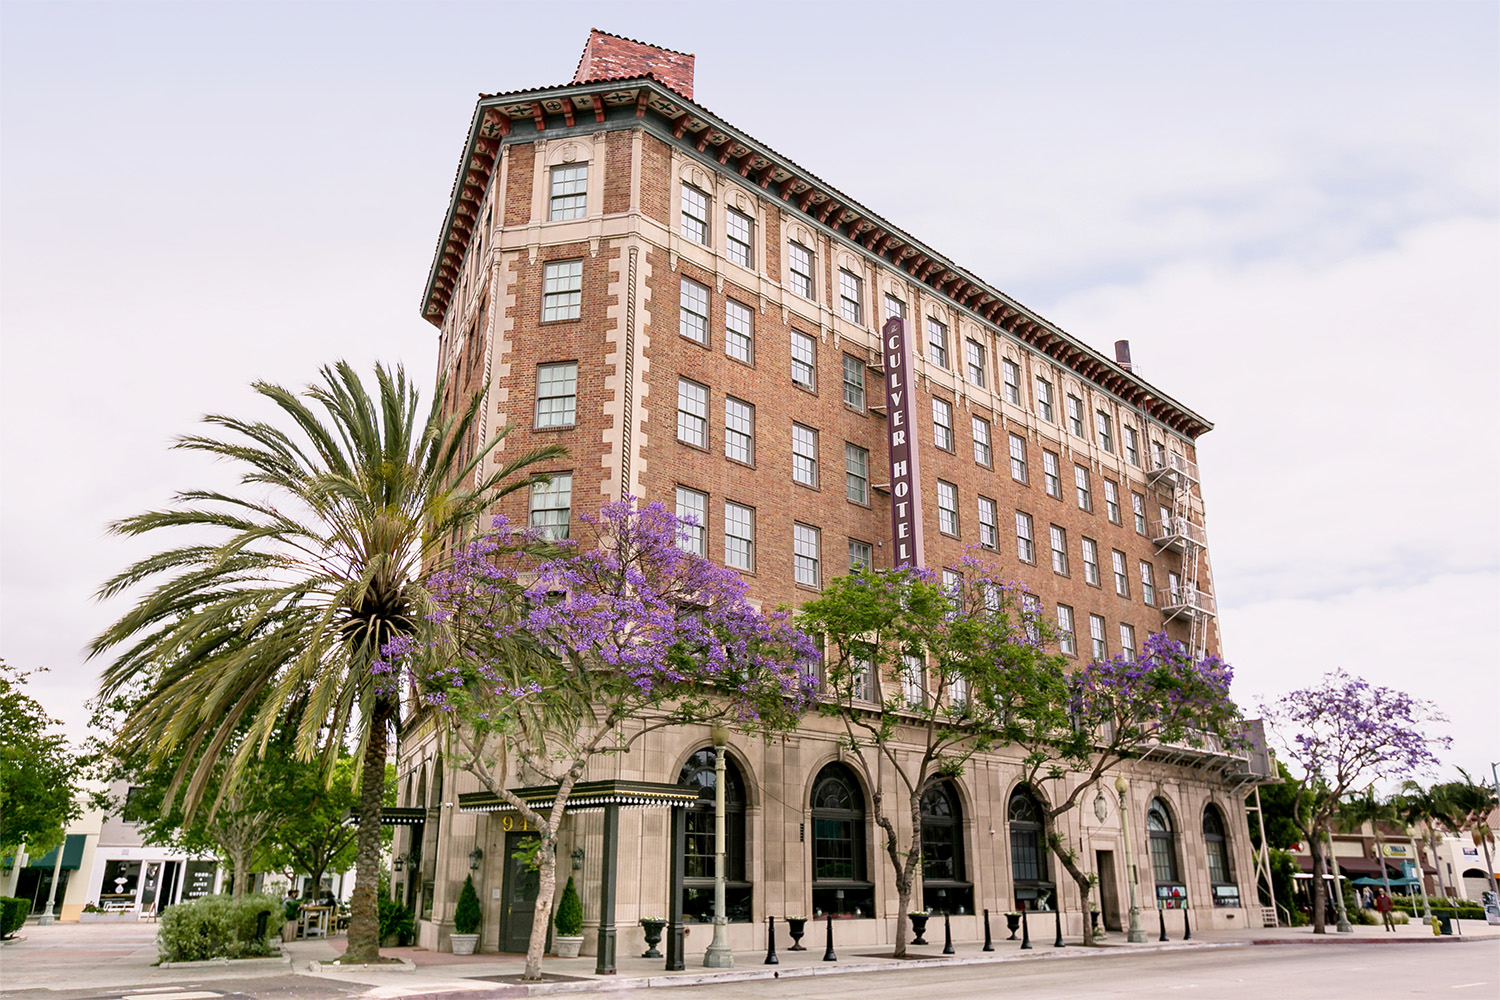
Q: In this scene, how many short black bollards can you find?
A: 8